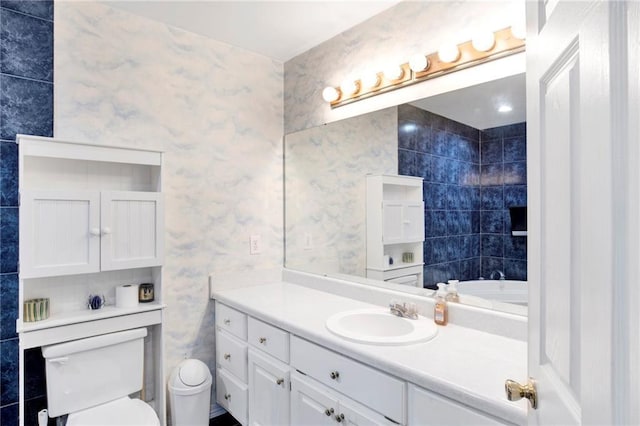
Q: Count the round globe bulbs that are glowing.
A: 8